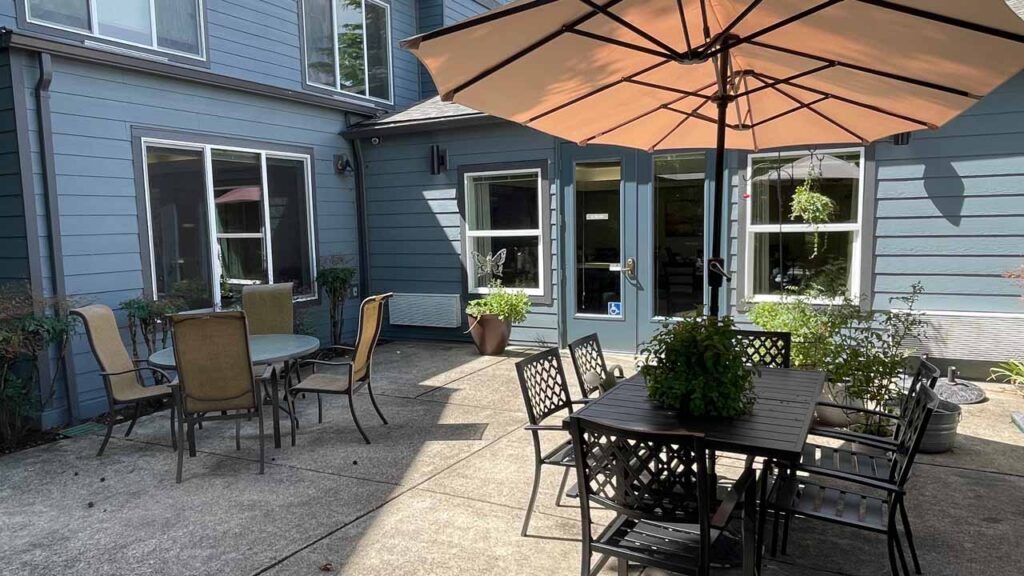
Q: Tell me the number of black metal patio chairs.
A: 6